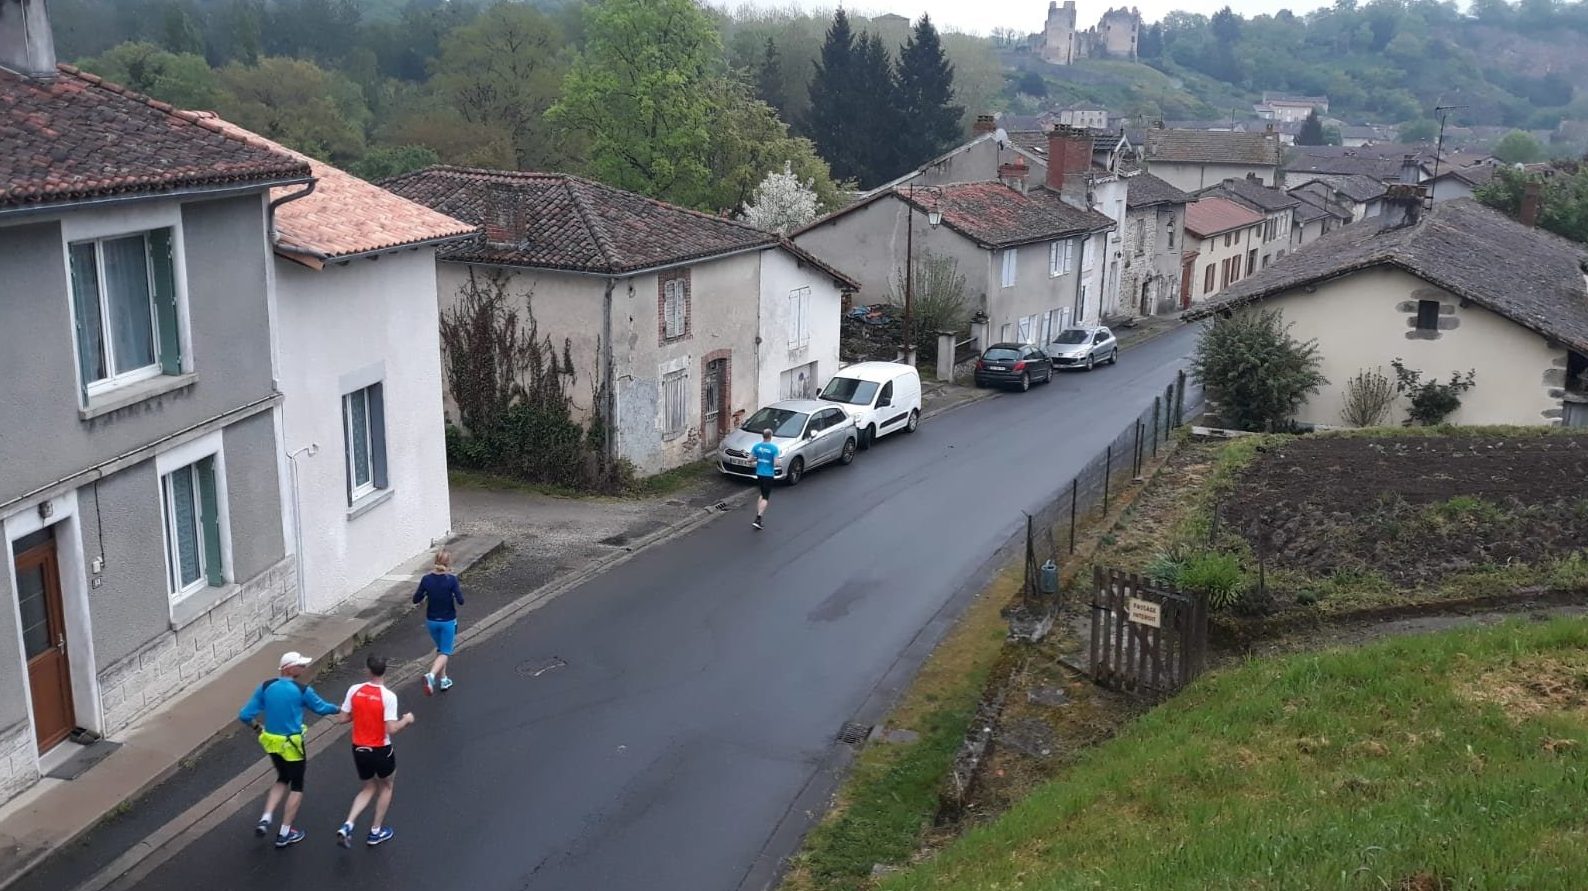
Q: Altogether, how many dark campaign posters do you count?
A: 0